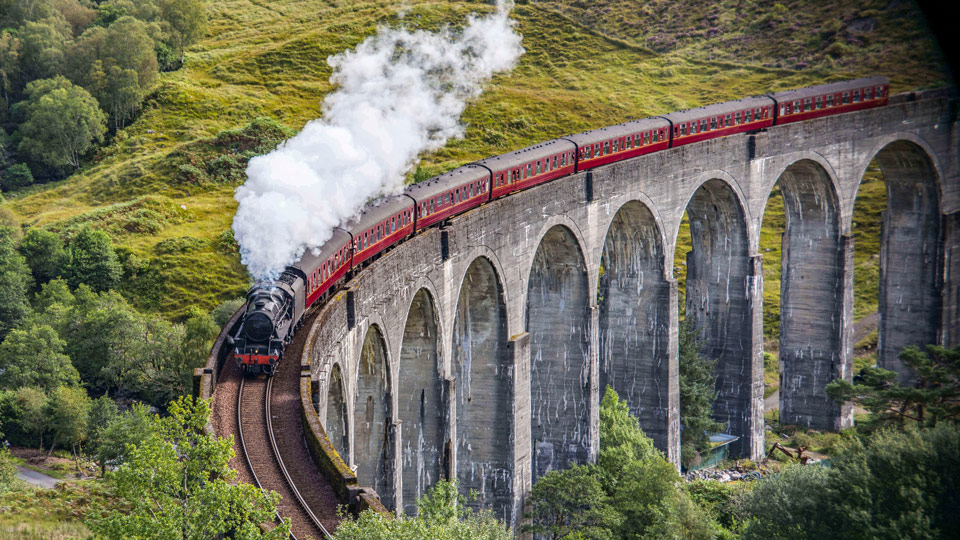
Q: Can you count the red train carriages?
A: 7